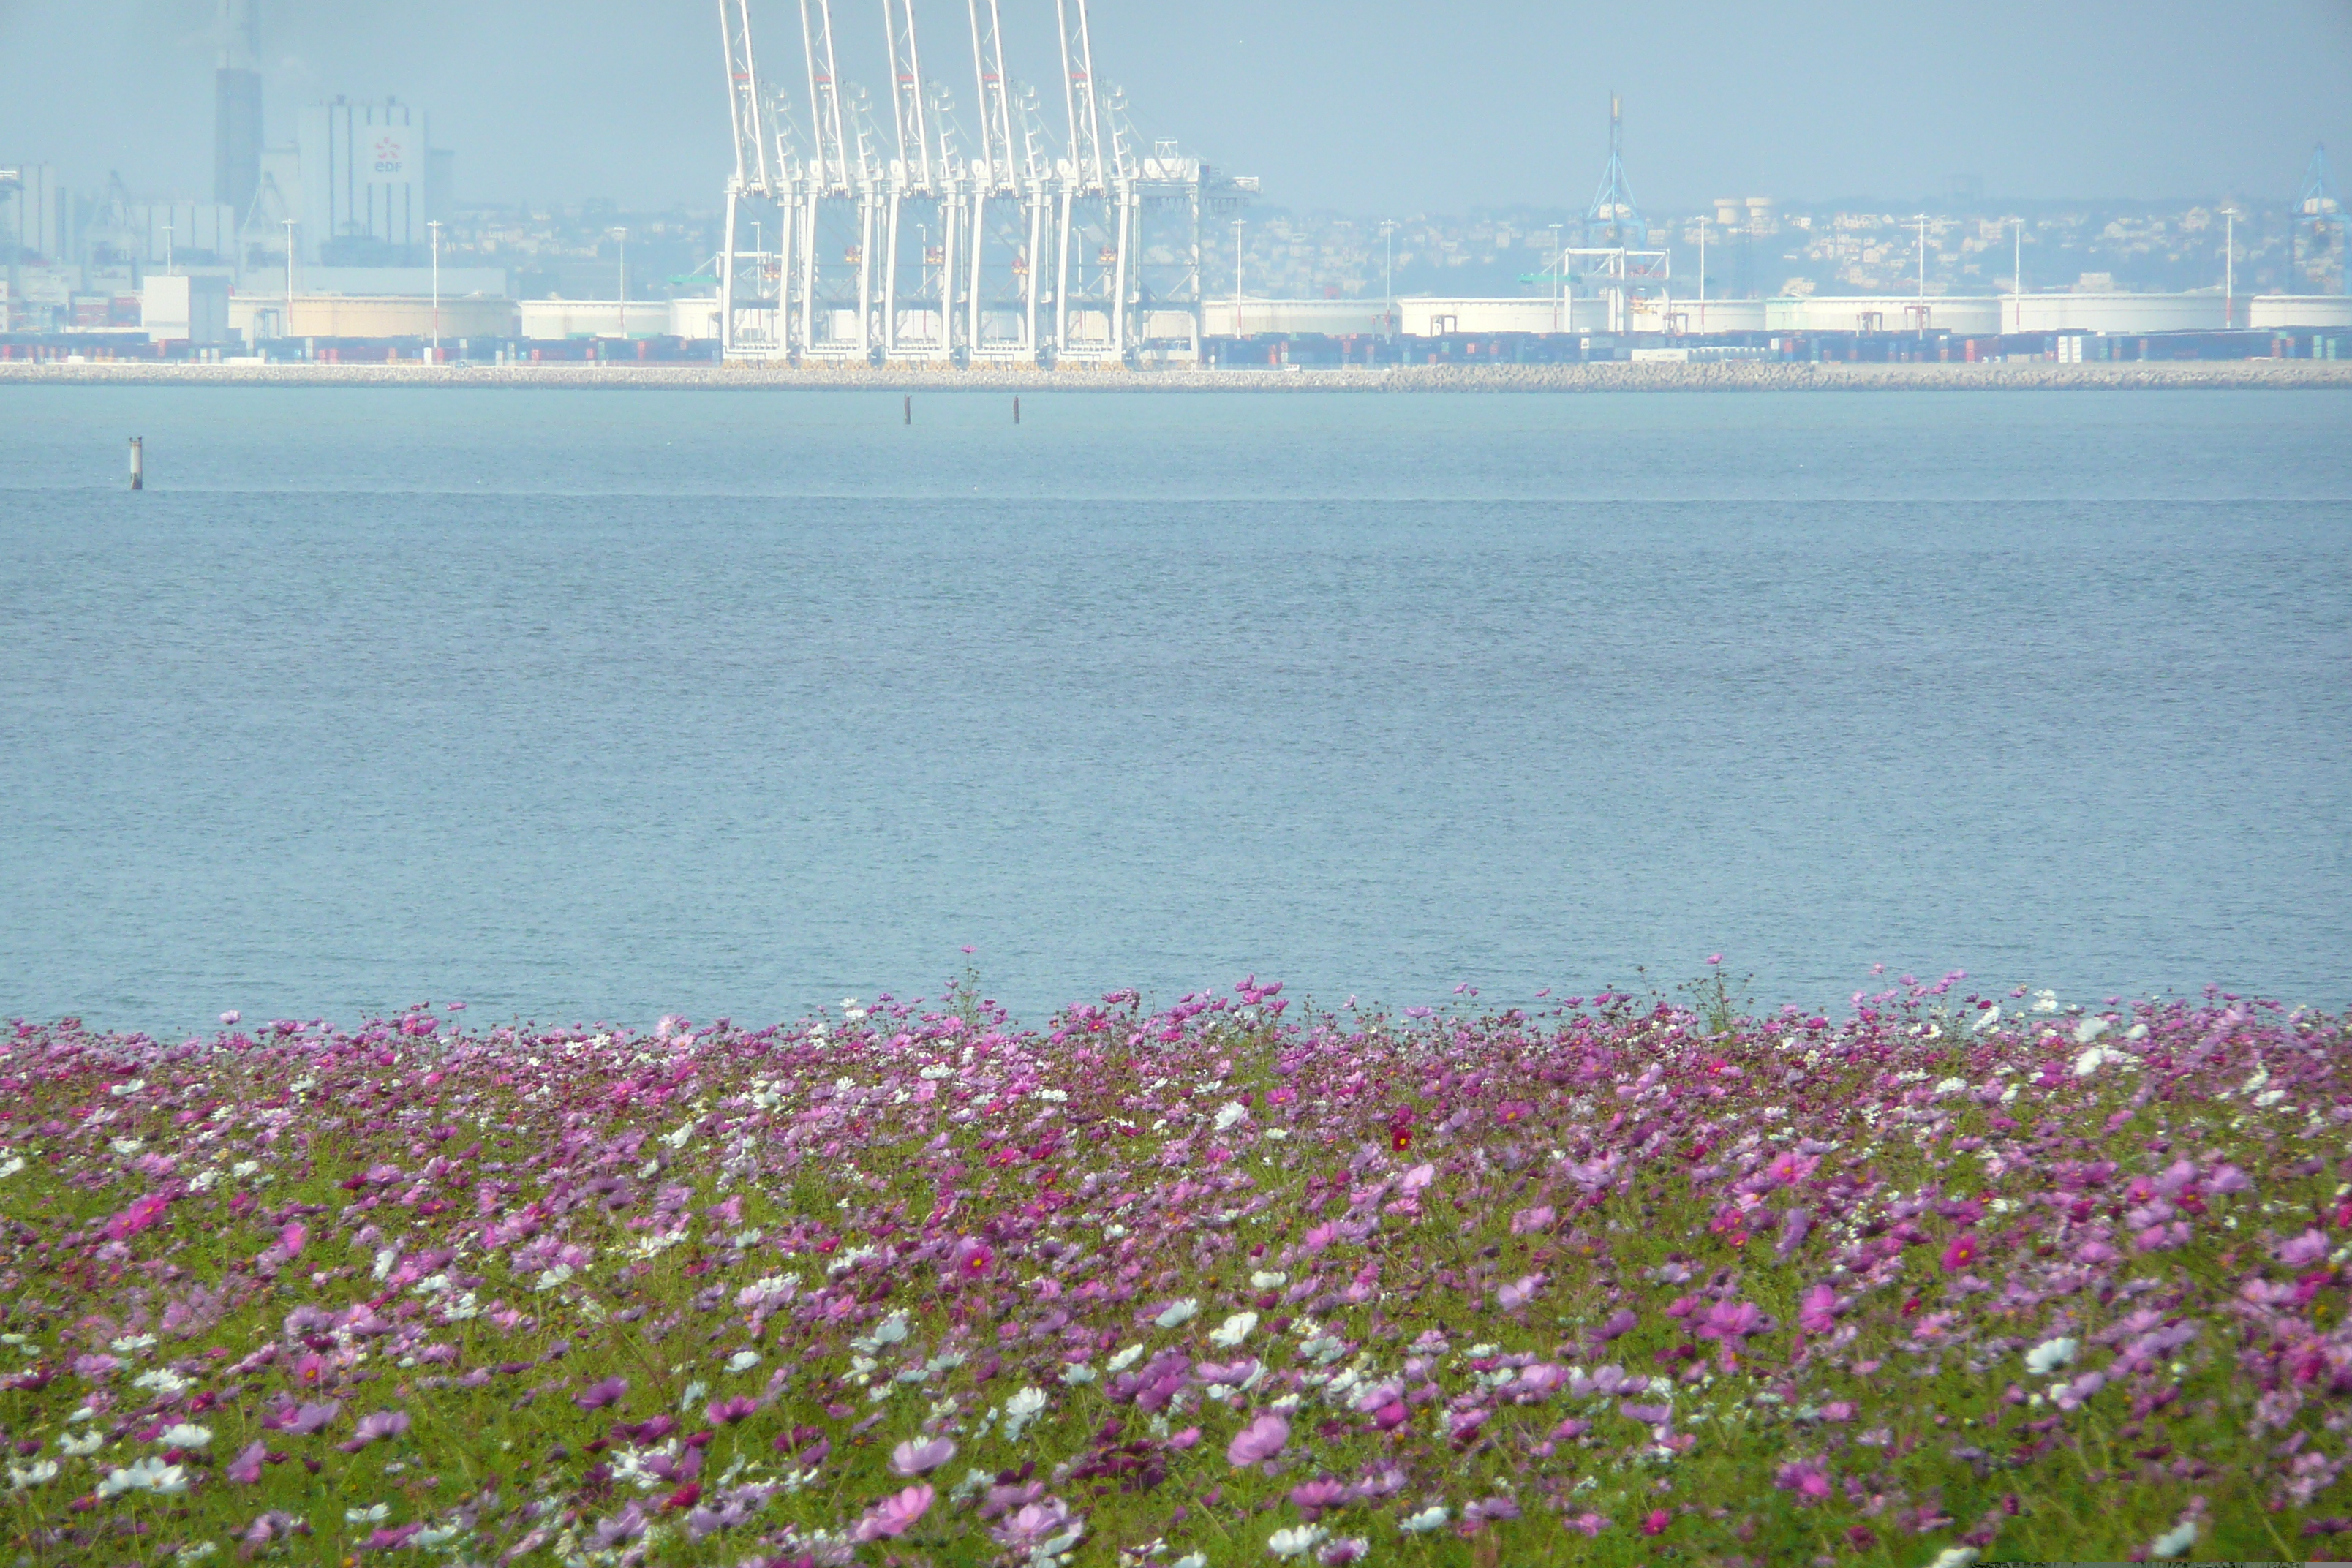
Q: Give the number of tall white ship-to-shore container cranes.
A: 5